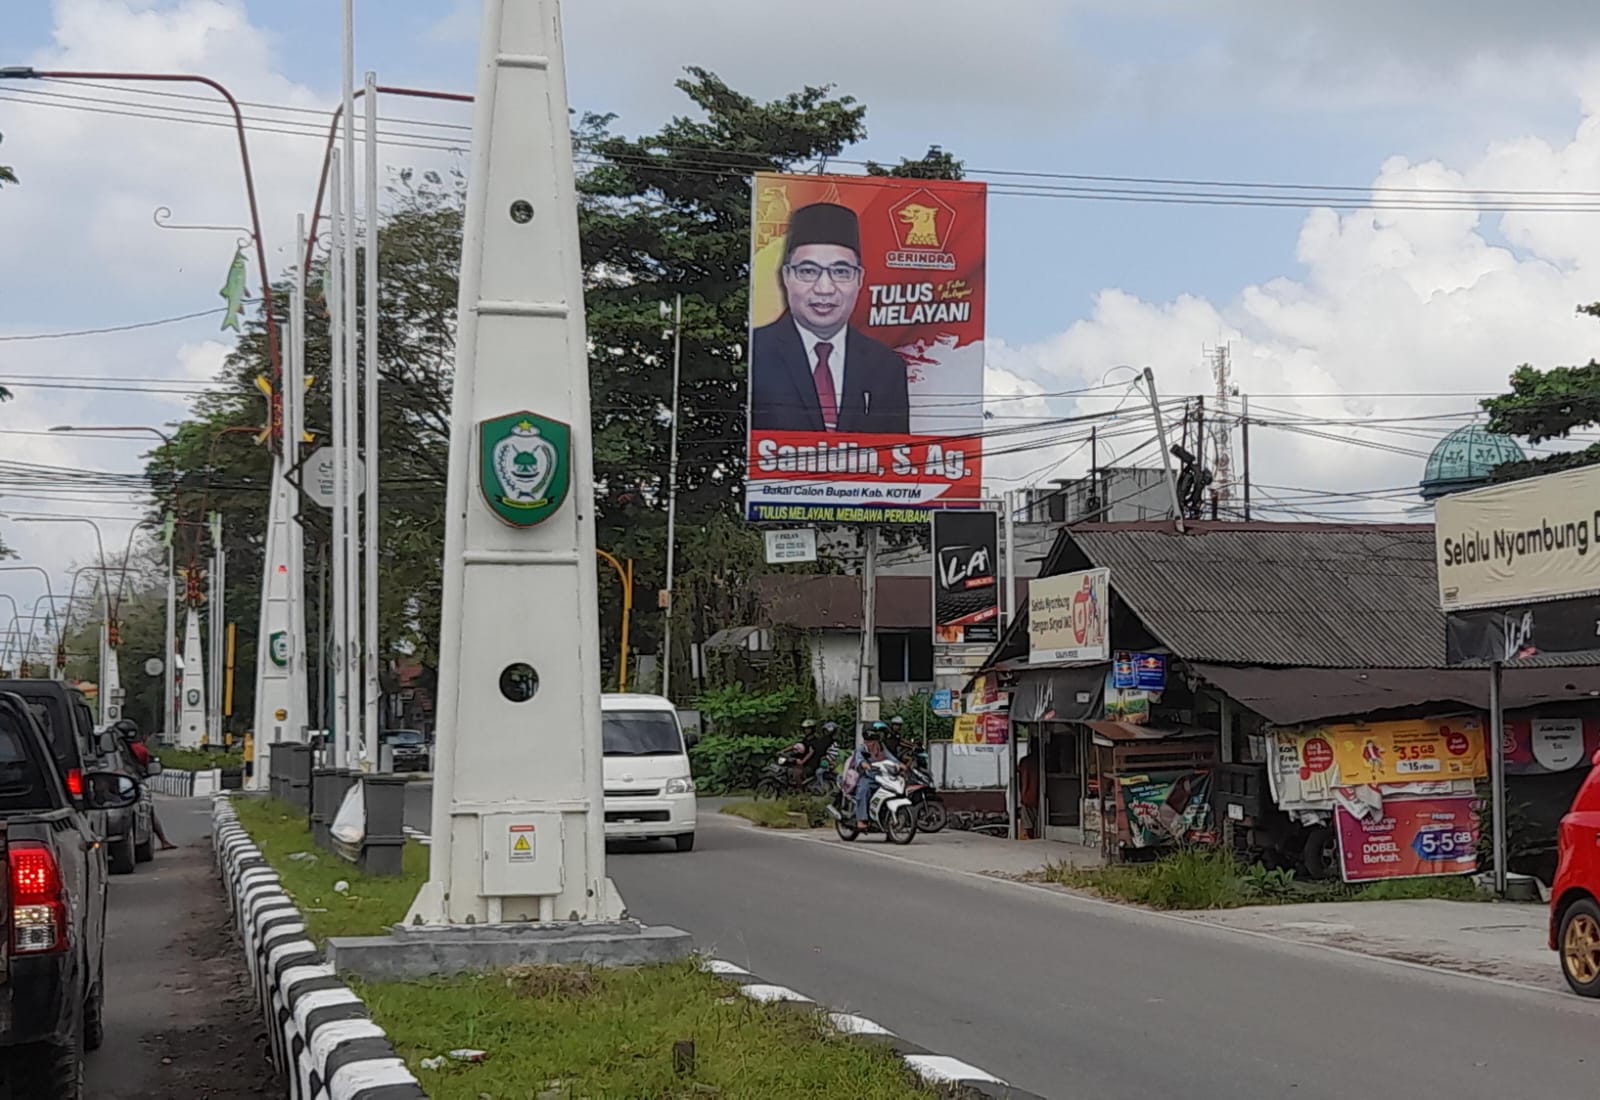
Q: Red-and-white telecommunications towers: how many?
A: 1